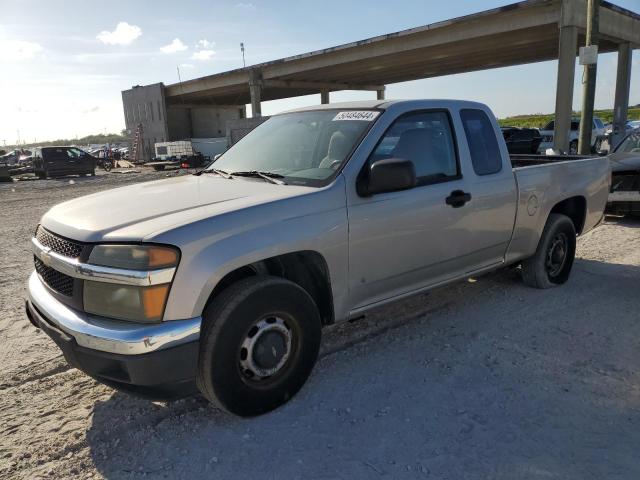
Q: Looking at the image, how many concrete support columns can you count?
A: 5